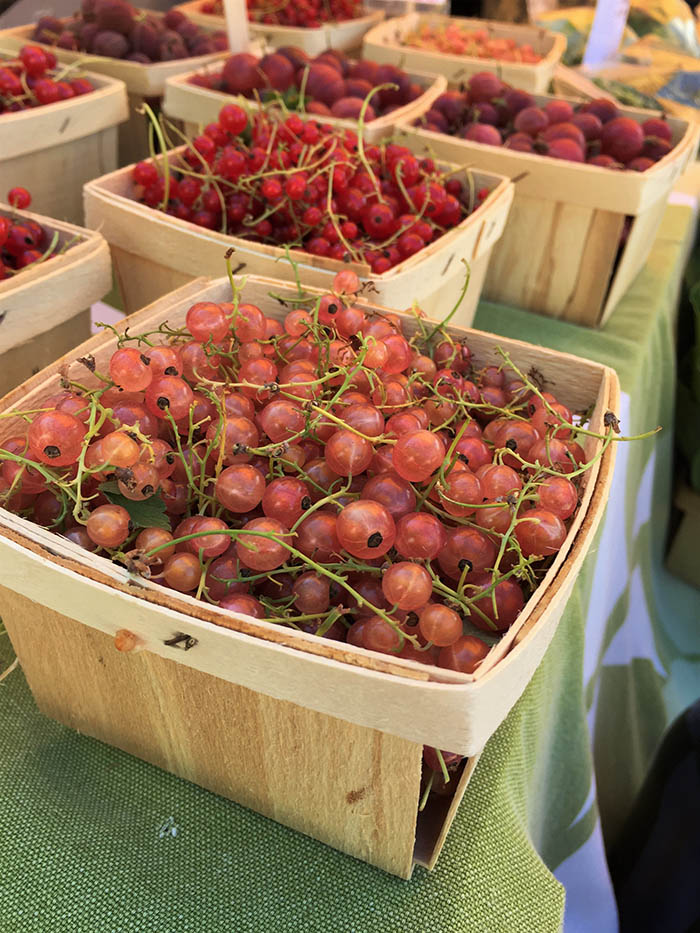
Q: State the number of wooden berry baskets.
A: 9